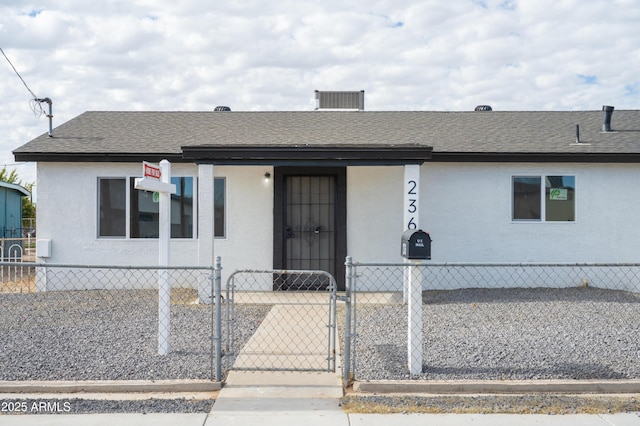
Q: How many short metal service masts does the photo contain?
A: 1